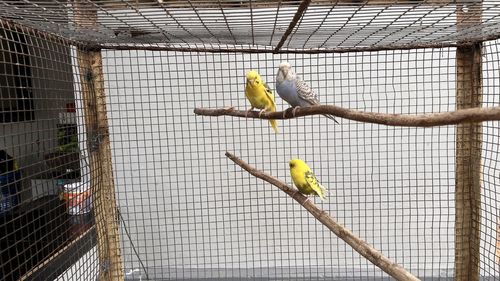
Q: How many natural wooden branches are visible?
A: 2